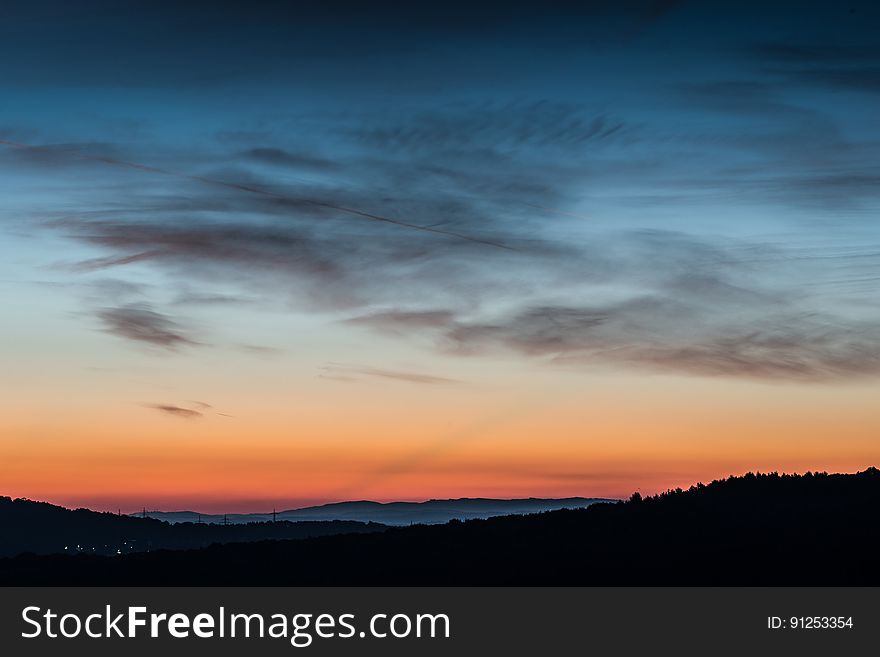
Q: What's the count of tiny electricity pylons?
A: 5